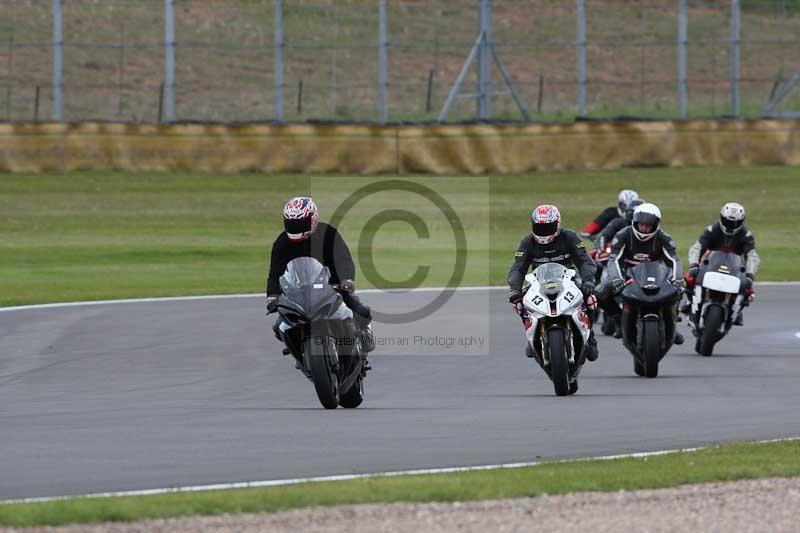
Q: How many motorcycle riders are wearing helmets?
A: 6